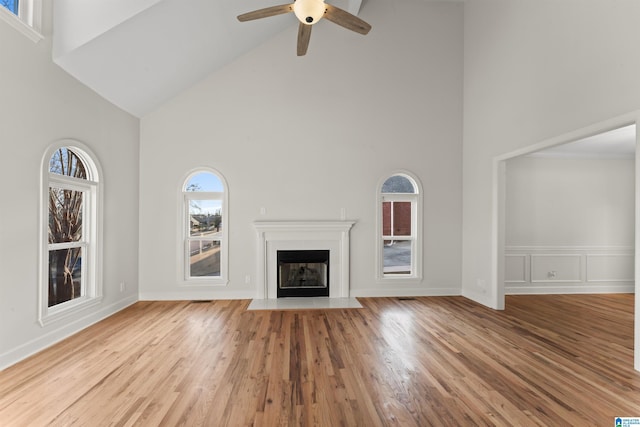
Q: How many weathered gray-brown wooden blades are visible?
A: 3